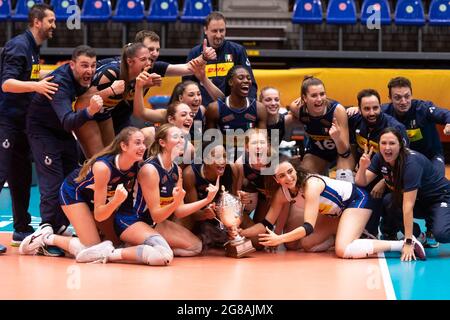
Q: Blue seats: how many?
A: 12